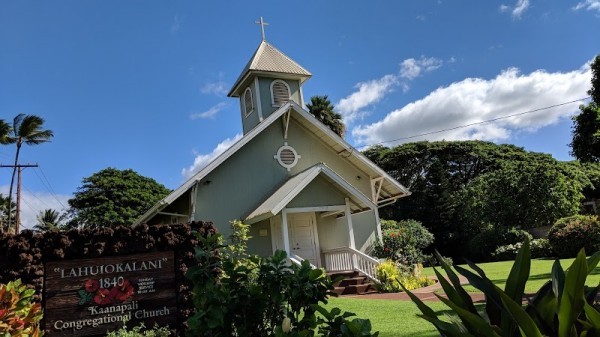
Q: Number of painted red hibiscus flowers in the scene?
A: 3